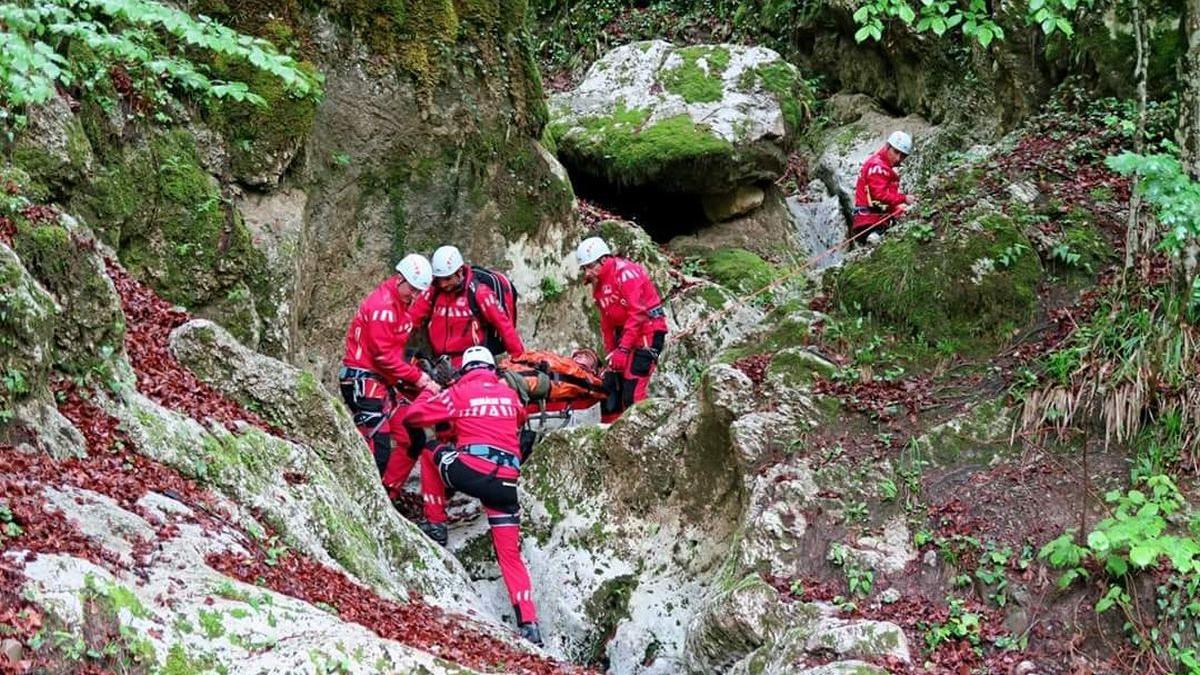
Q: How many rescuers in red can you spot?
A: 5